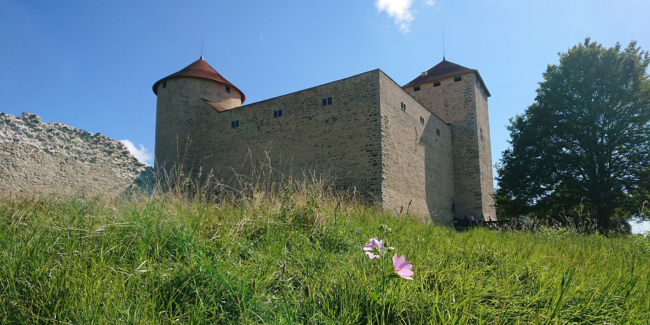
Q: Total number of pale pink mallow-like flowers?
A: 2